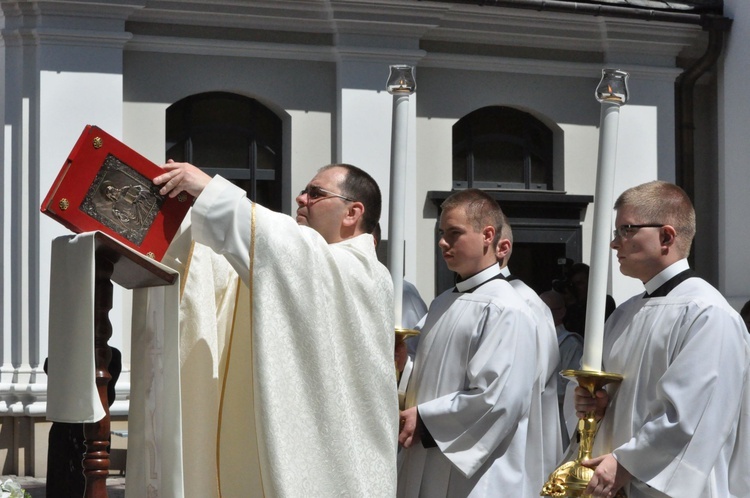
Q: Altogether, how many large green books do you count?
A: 0